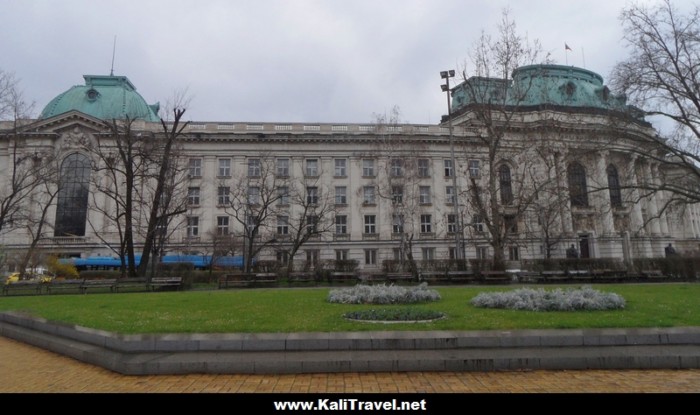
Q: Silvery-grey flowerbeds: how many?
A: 2